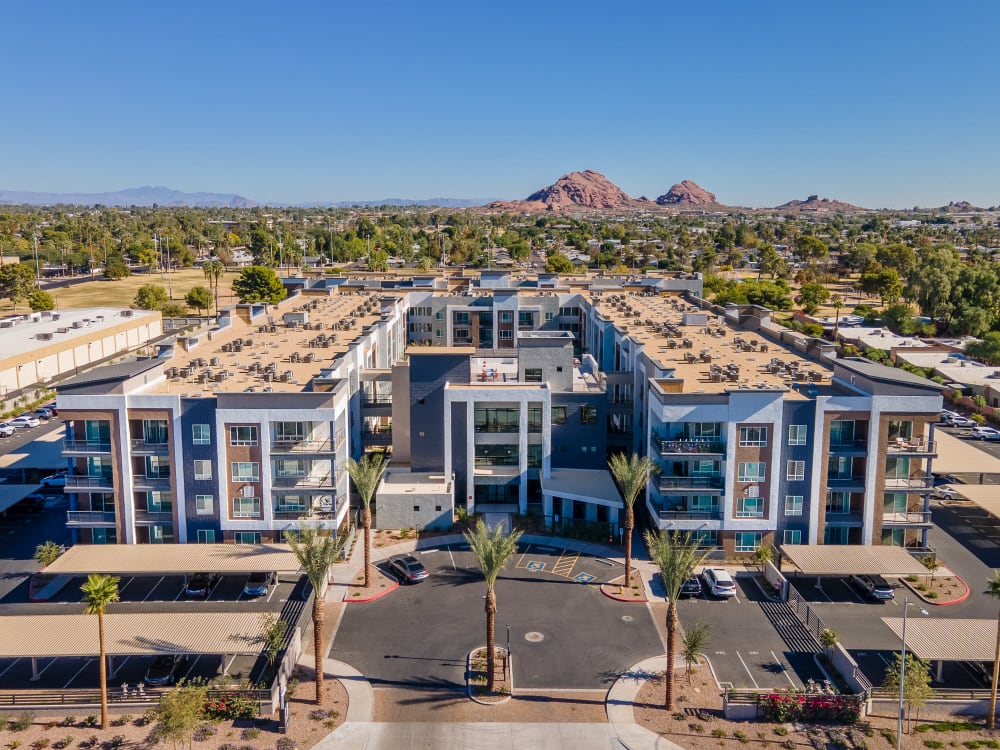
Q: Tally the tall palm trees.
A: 7